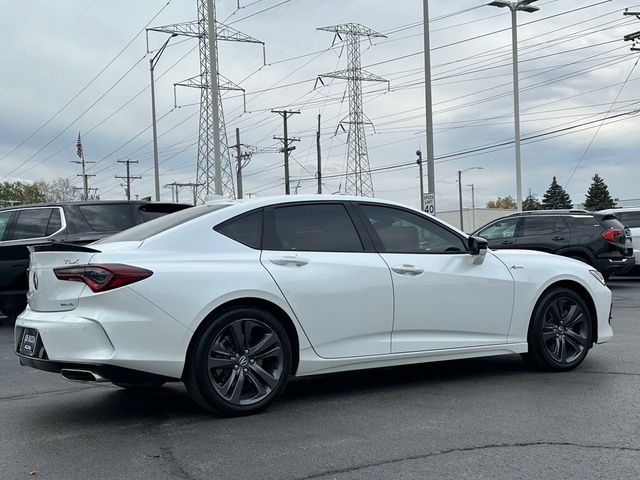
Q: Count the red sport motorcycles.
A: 0